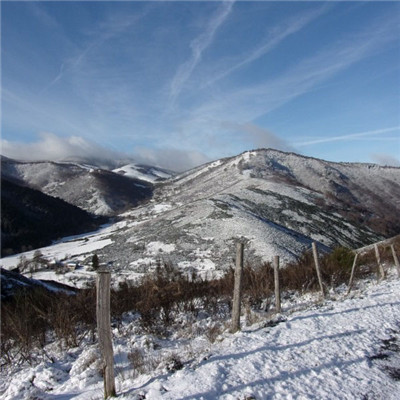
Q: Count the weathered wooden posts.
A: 7